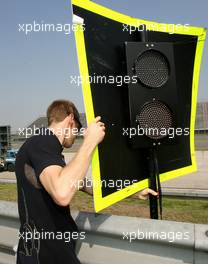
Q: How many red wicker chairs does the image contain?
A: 0